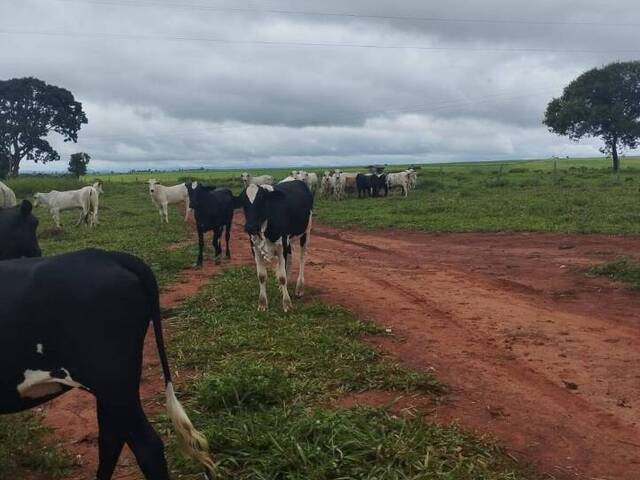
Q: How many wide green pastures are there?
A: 1